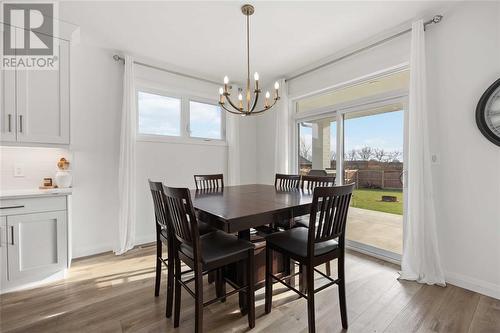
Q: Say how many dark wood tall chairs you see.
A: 6